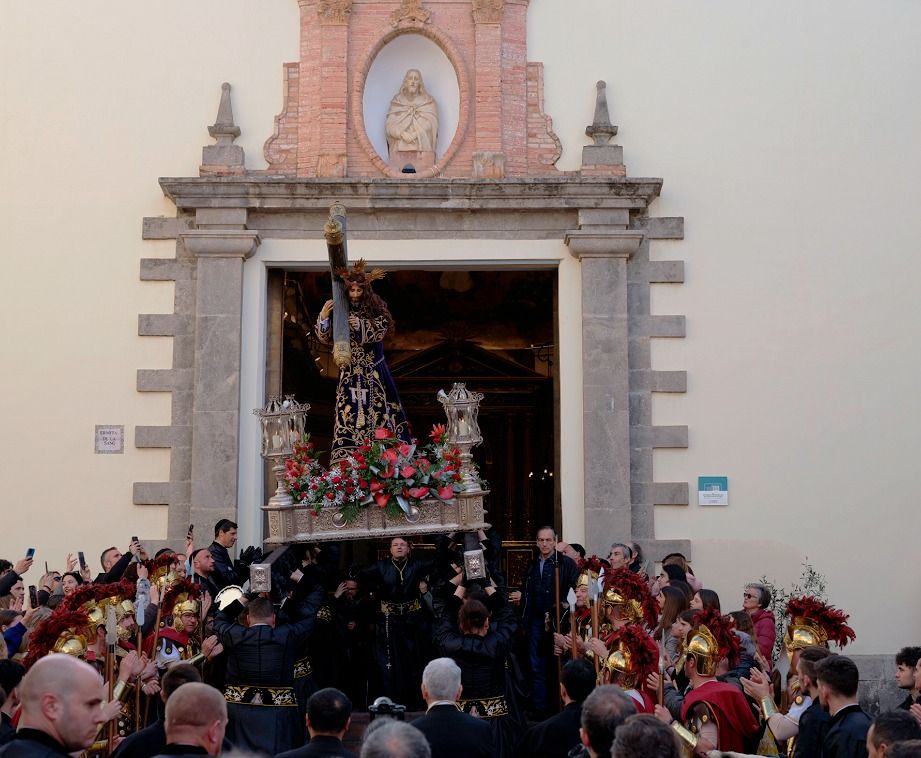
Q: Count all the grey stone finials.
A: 2